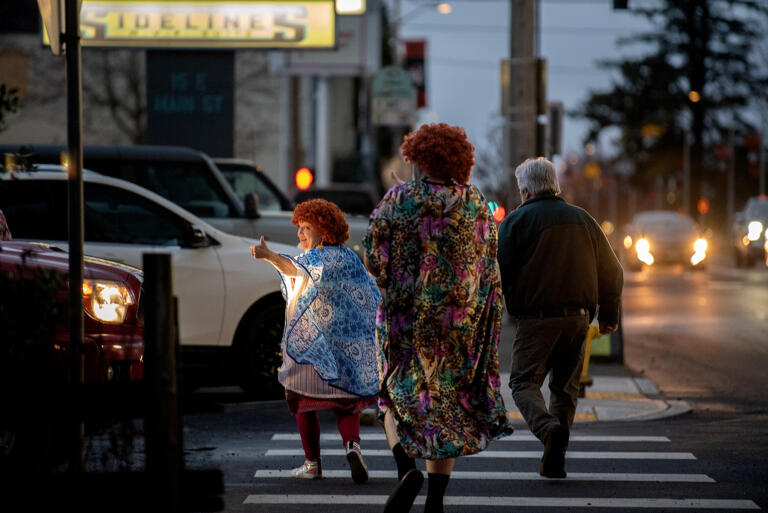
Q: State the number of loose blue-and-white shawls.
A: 1